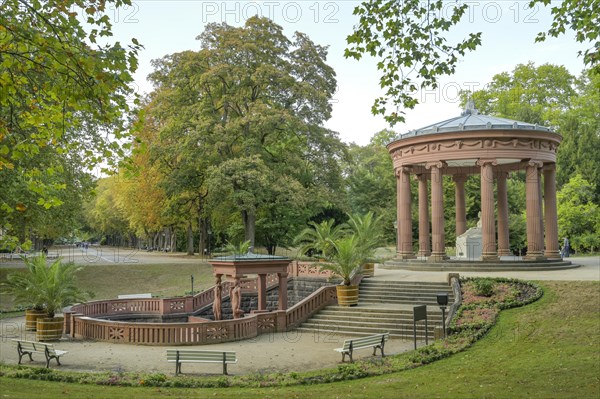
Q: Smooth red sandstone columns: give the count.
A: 2